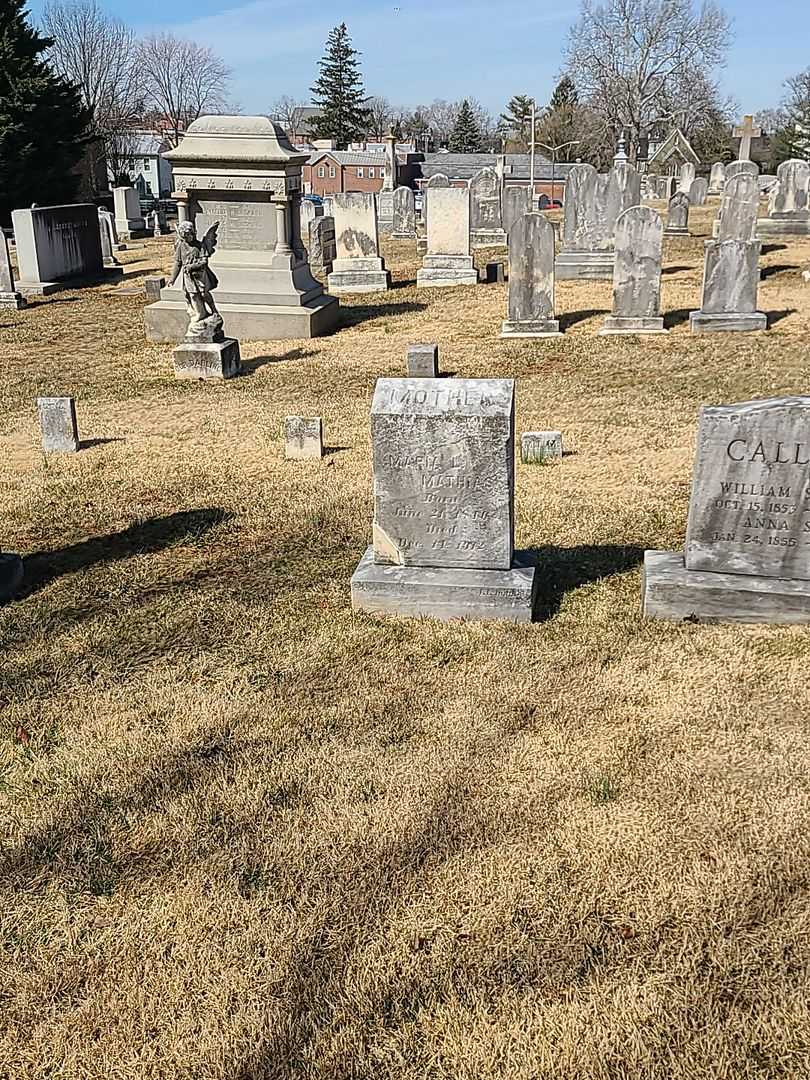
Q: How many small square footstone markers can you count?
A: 4